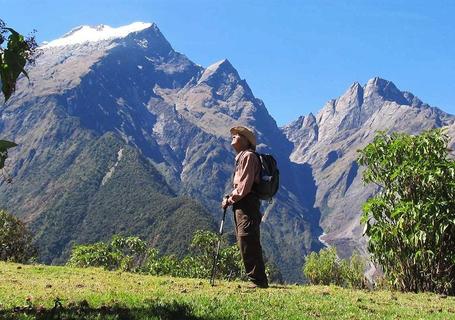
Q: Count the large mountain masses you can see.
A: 2